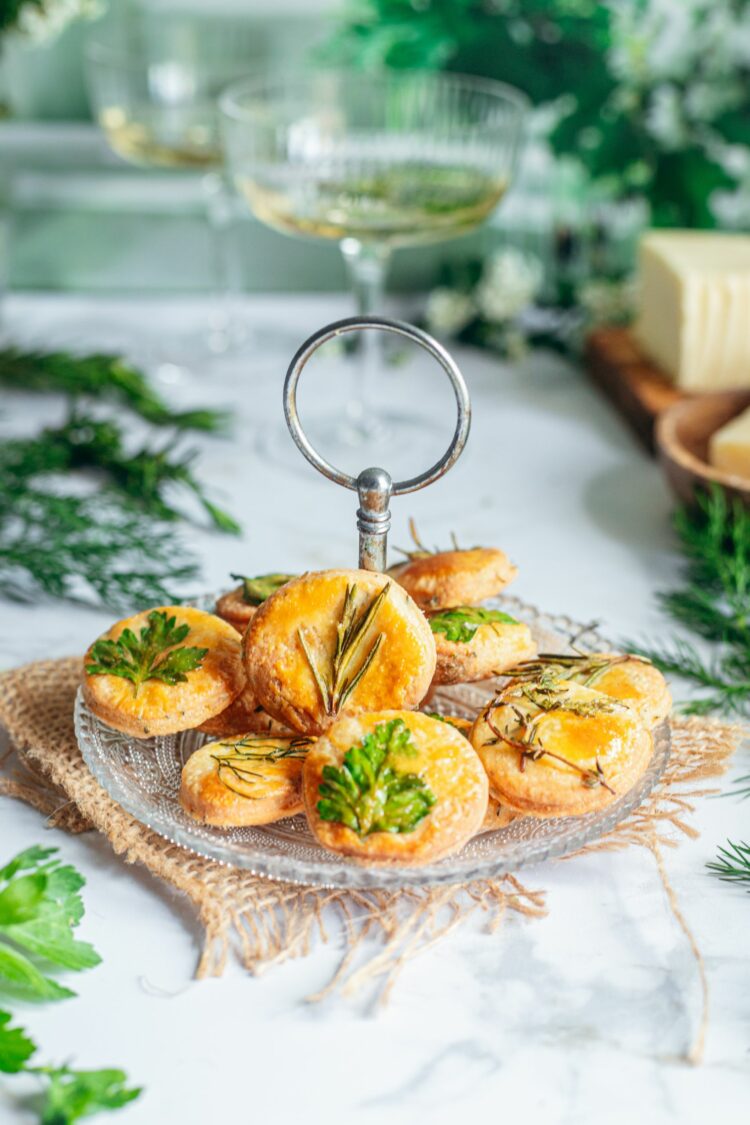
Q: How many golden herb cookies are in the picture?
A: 11